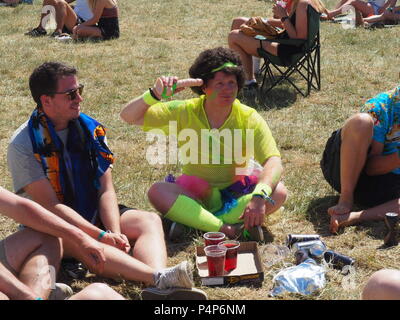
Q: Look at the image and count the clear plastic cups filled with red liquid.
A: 3